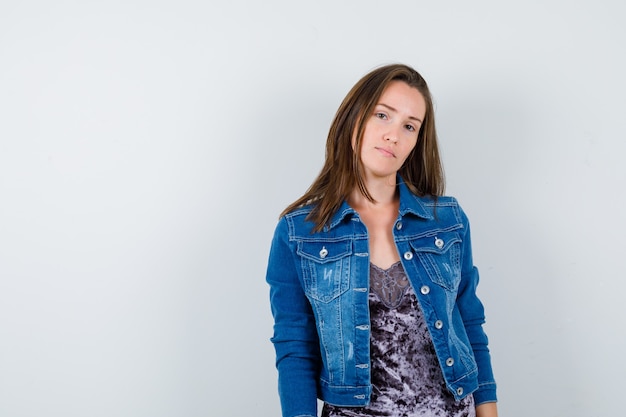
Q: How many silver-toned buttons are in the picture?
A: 8